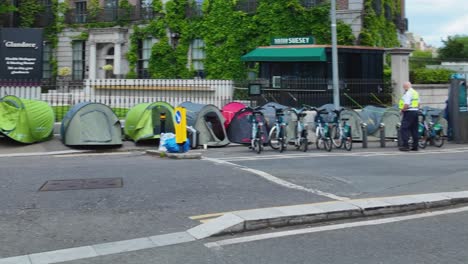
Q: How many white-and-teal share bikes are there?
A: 7